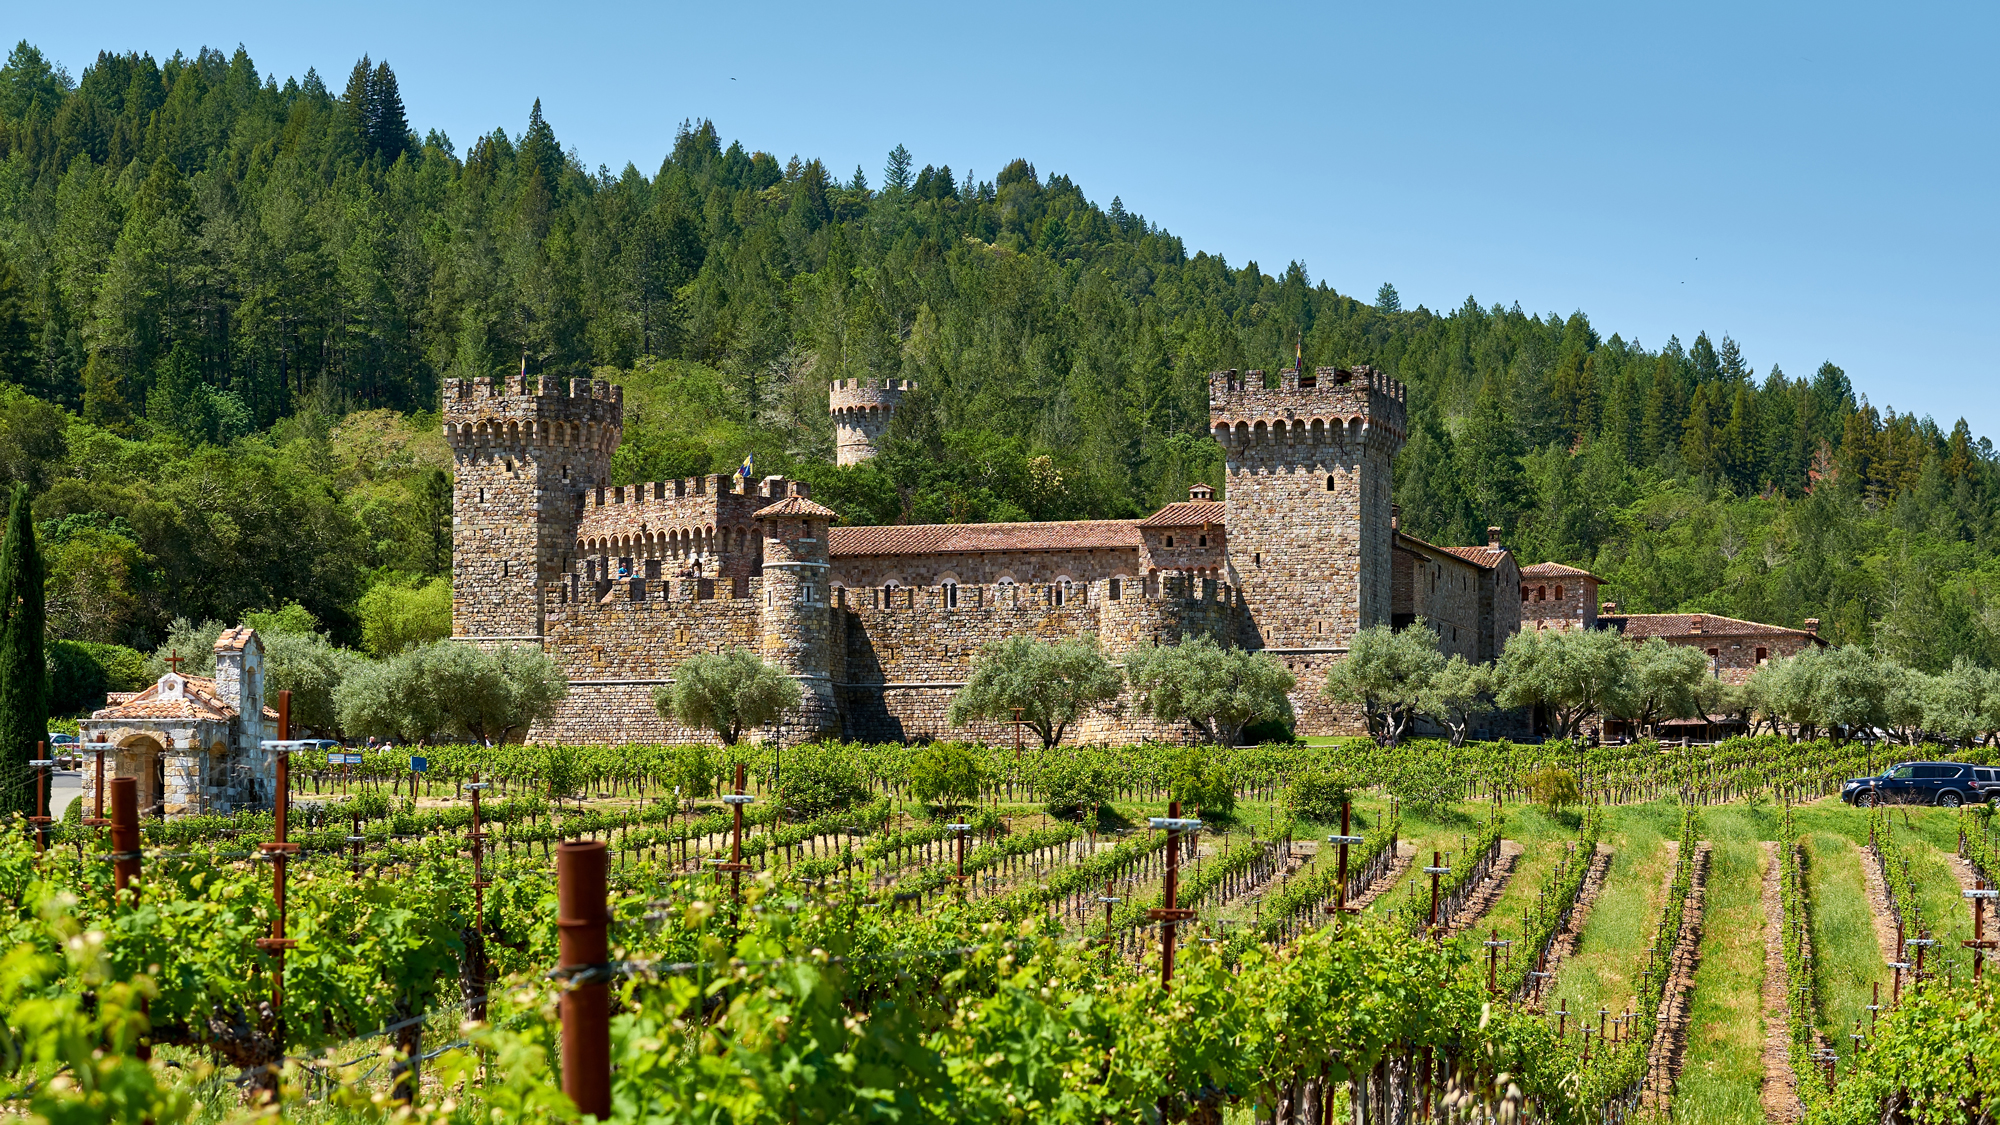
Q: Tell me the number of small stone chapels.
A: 1